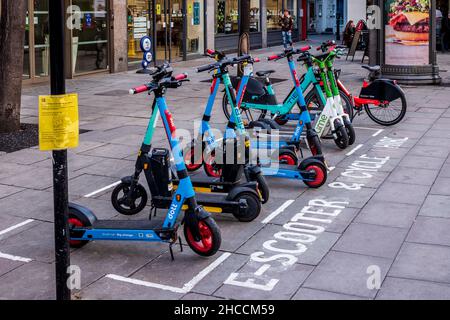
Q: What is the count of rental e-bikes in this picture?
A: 2